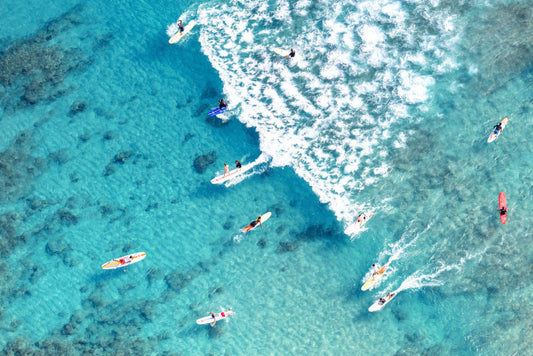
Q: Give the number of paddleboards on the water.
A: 12